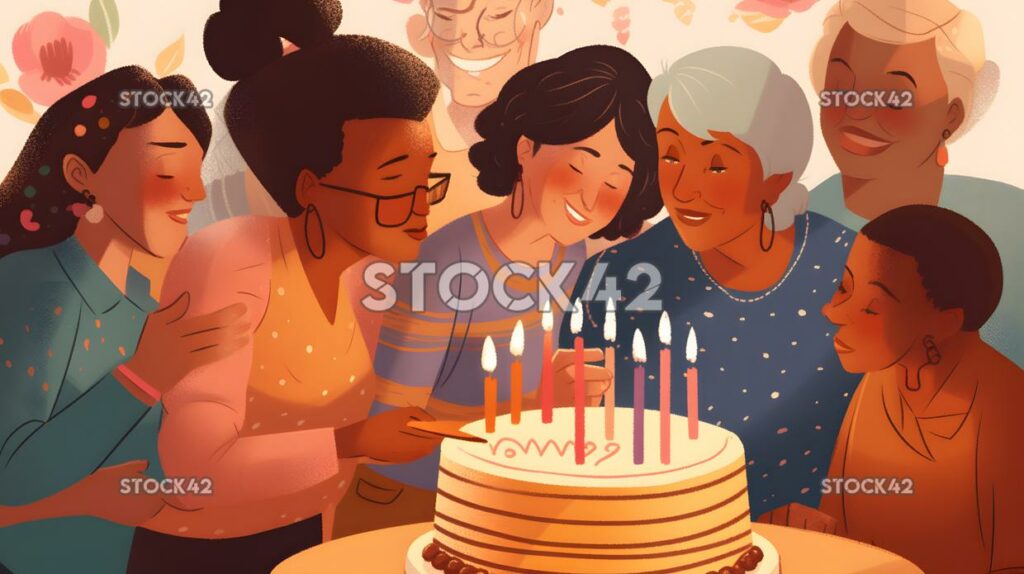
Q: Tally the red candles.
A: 2